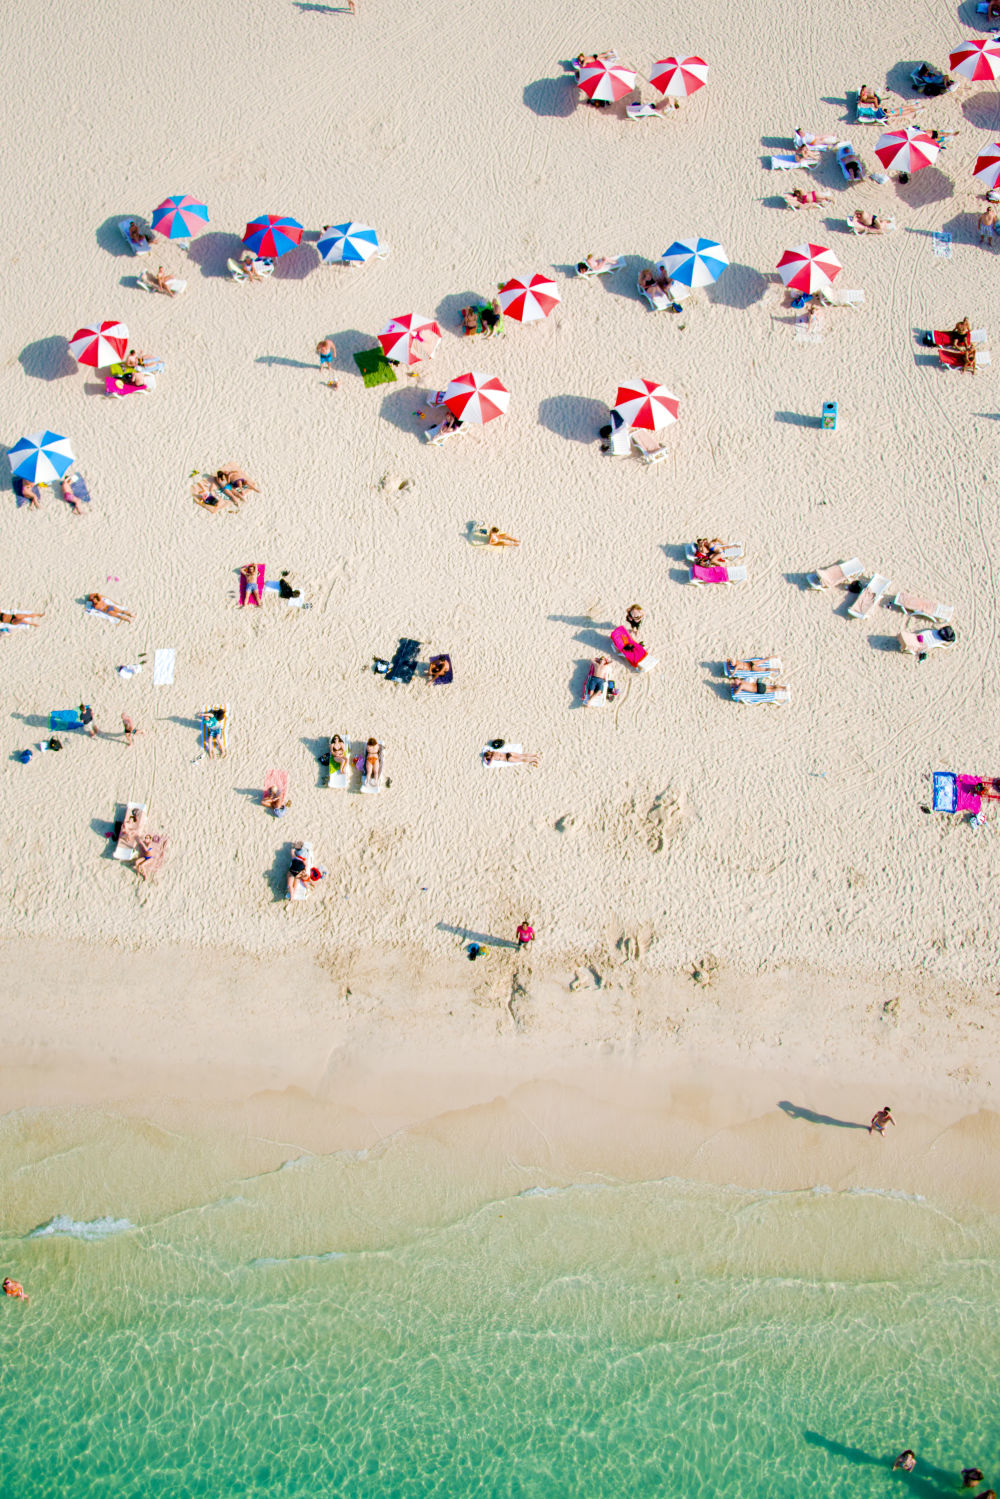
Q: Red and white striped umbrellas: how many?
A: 11